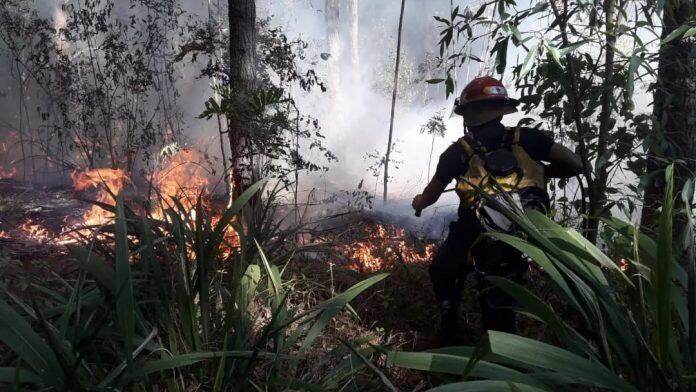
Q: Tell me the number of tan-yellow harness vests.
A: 1